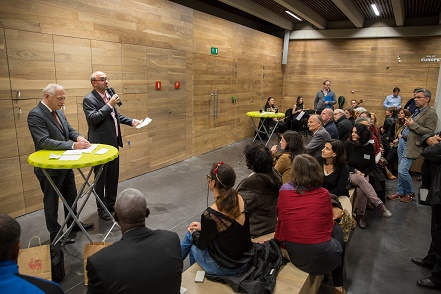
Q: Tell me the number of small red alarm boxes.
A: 2